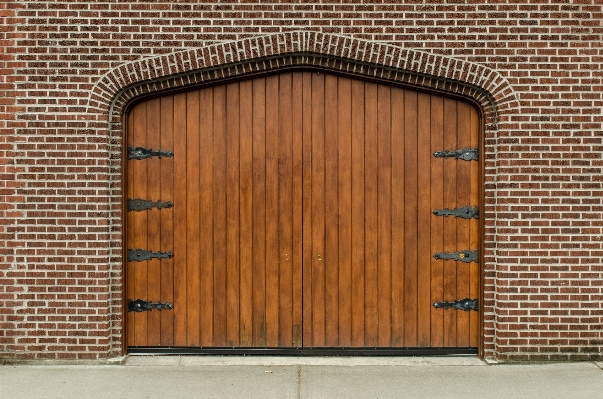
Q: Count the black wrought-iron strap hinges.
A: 8